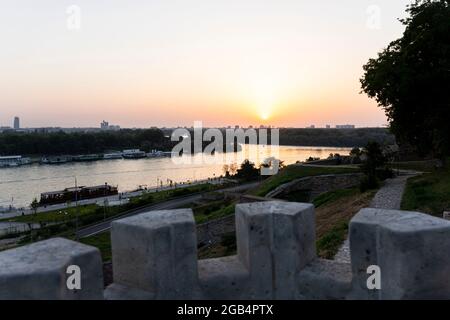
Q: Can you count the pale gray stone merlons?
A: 4